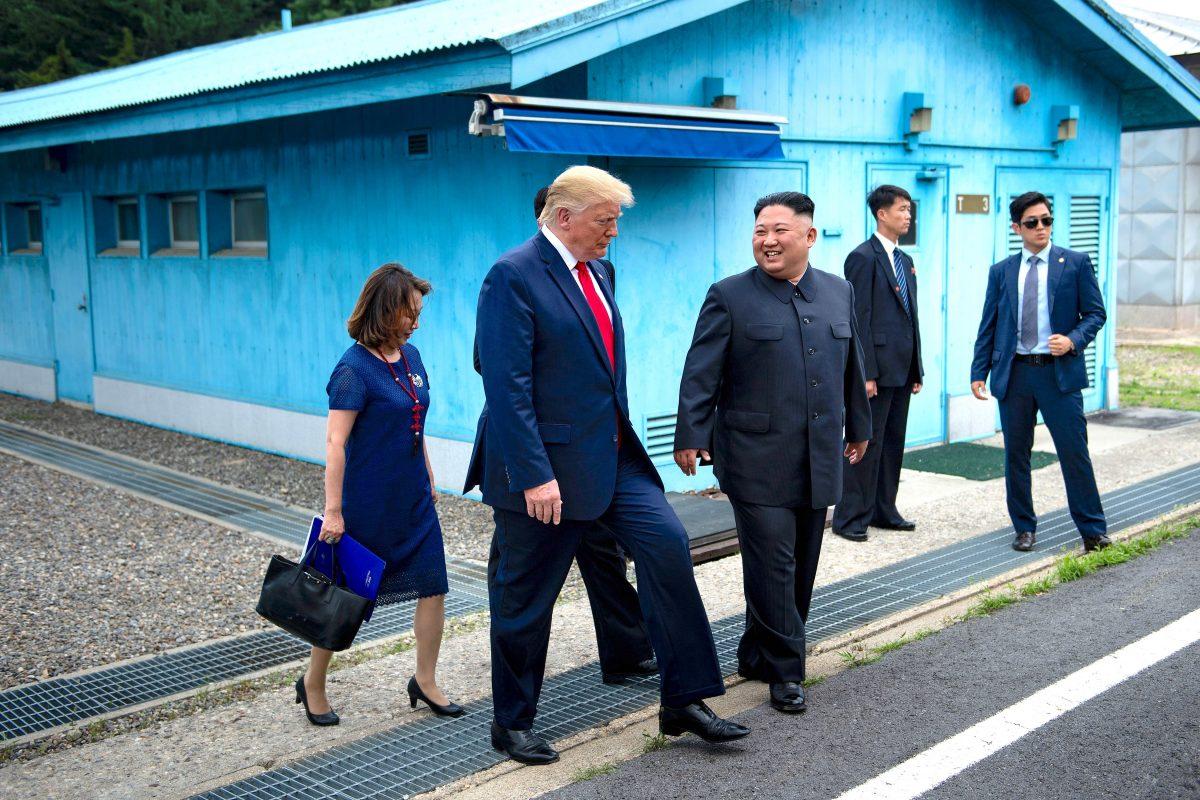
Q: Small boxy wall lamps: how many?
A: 3